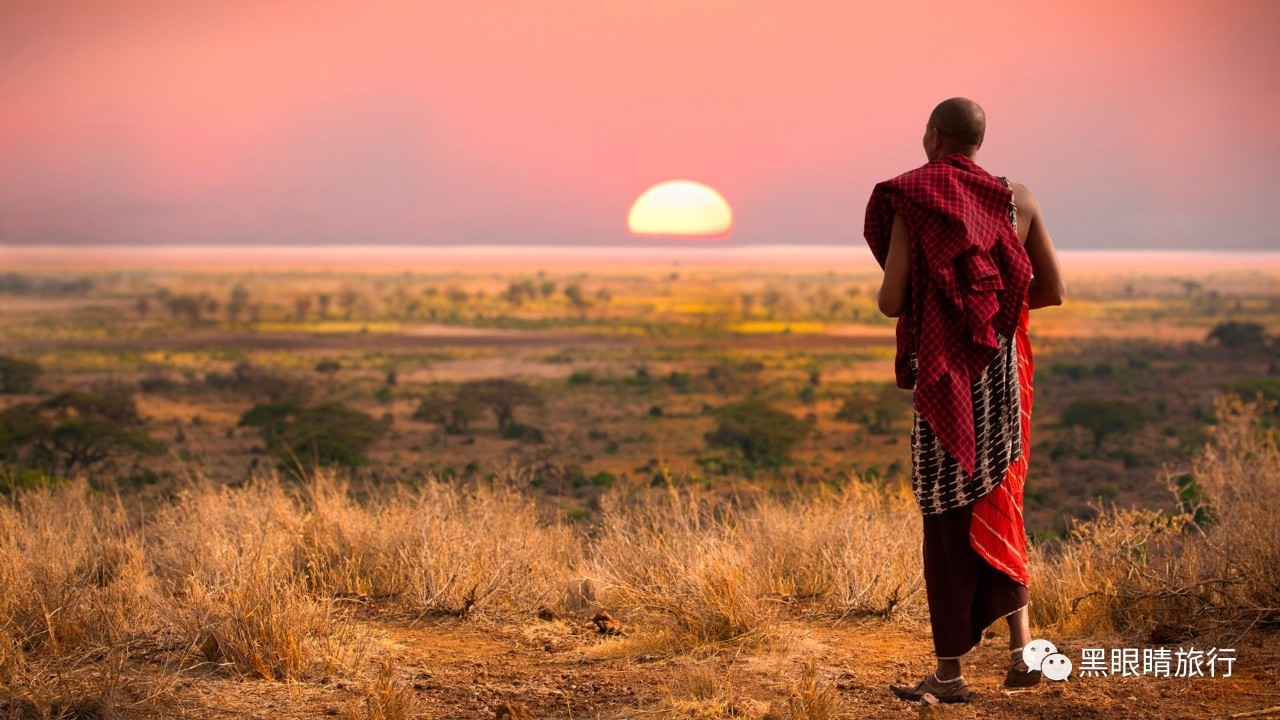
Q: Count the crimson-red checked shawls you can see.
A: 1